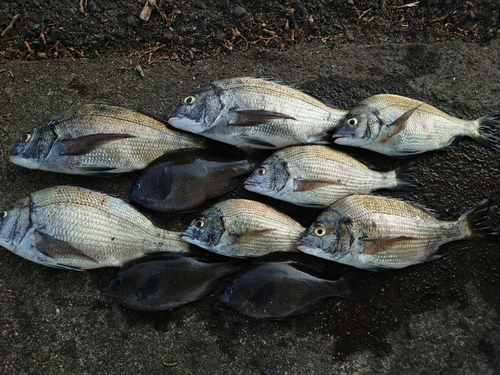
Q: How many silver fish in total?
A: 7